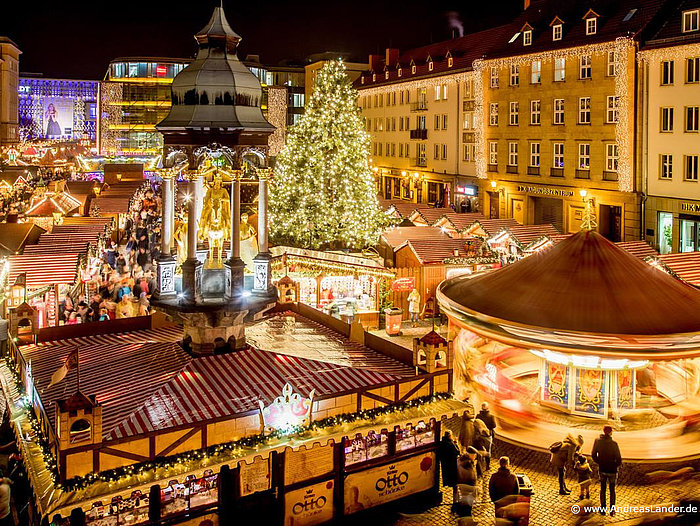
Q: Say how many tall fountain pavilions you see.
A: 1